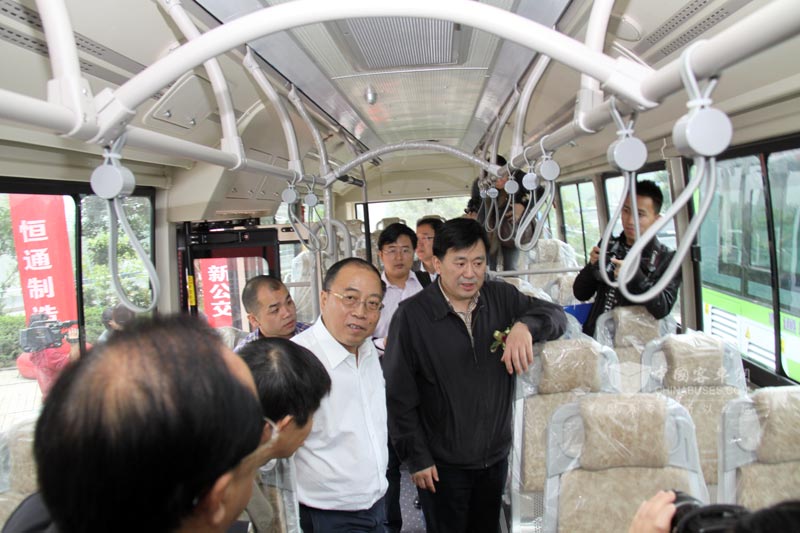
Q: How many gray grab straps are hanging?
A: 10